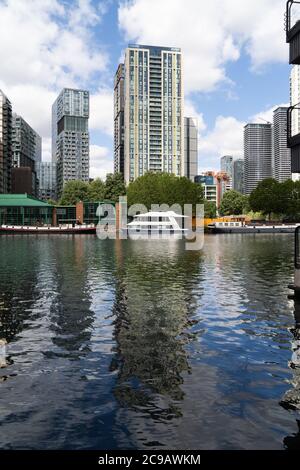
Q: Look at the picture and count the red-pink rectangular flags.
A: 0